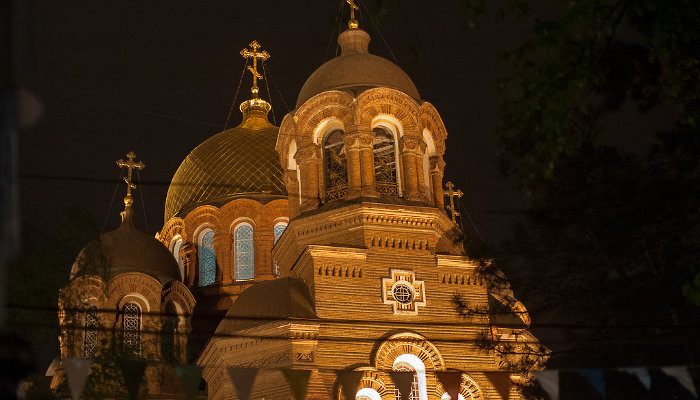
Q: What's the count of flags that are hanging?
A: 13